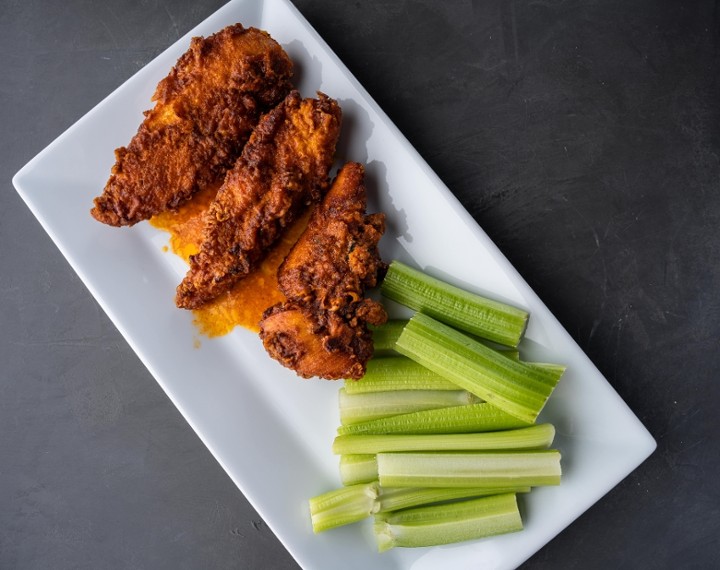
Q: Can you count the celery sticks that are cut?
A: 11